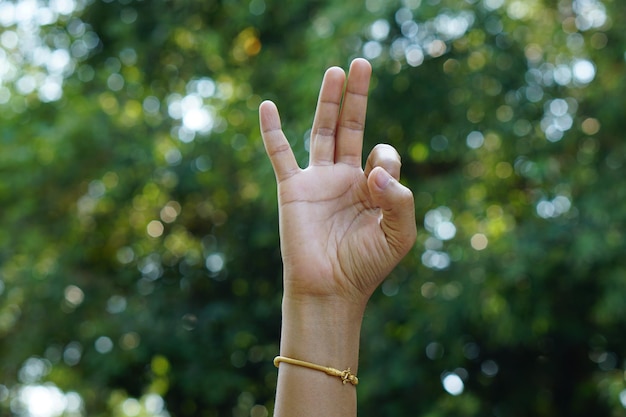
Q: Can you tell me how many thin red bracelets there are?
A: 0